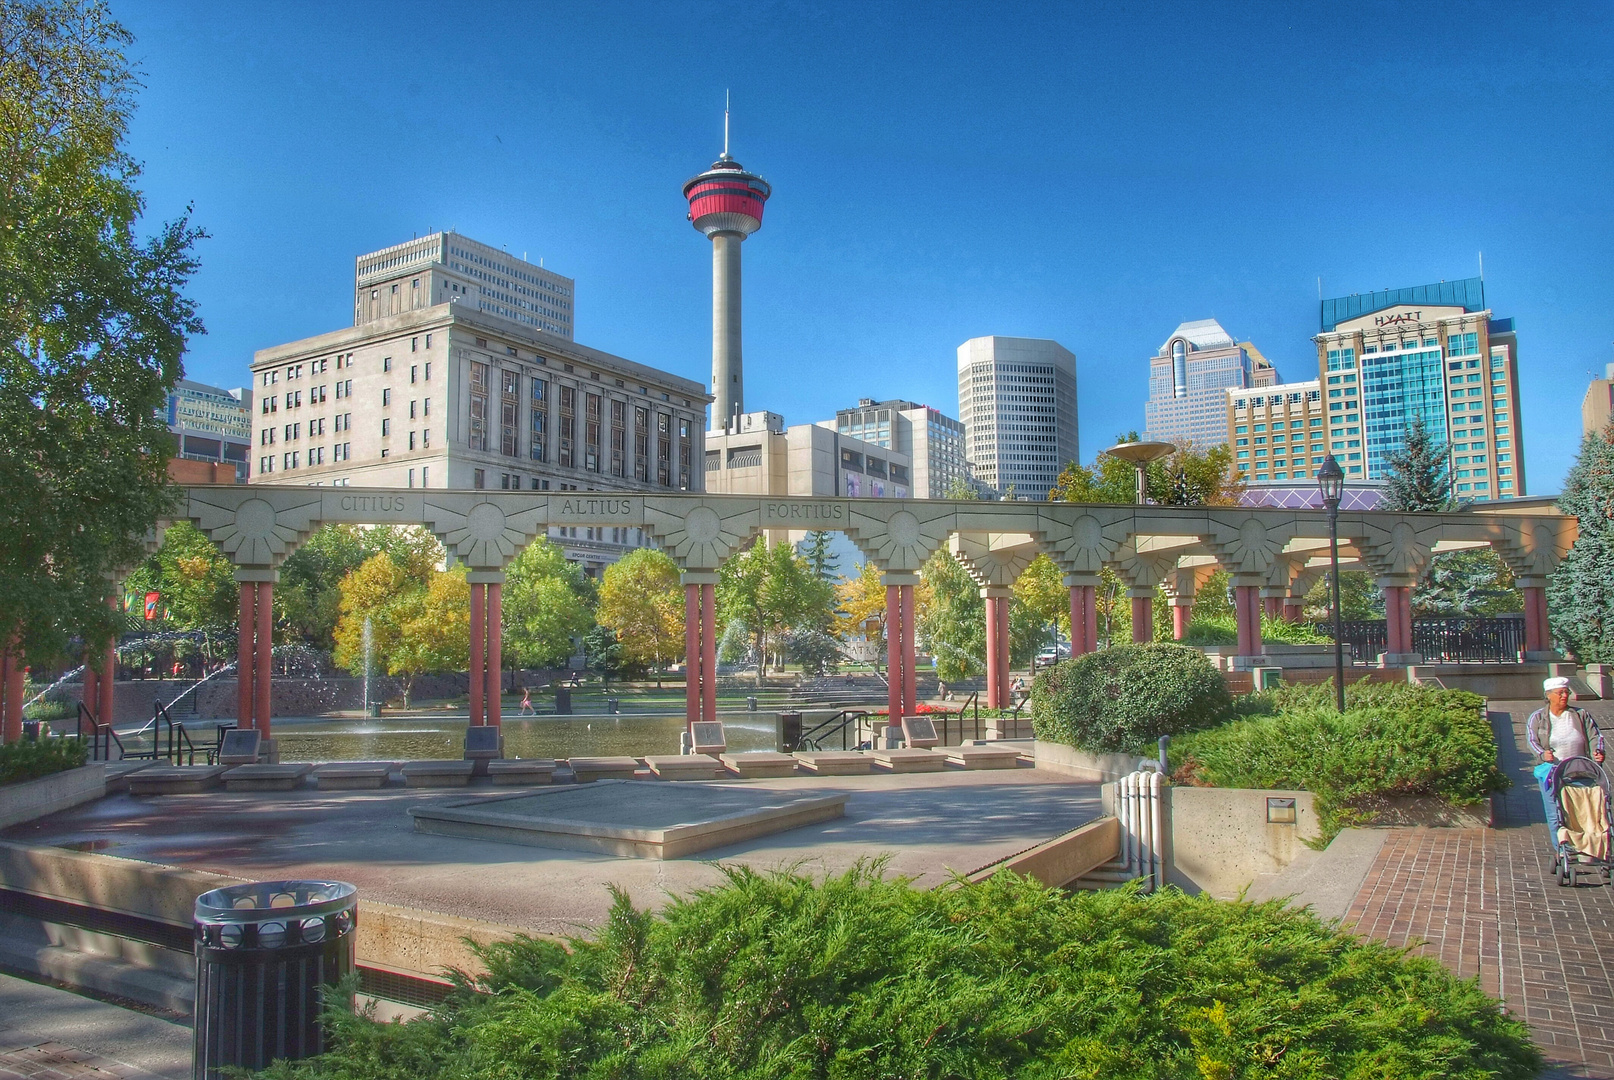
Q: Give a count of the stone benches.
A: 11